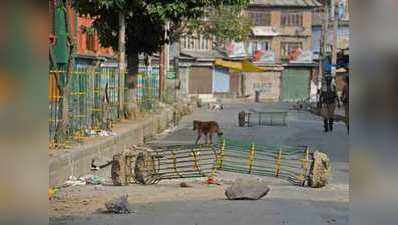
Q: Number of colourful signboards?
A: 3